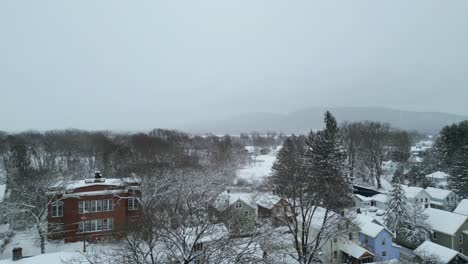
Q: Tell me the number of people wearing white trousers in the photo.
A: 0